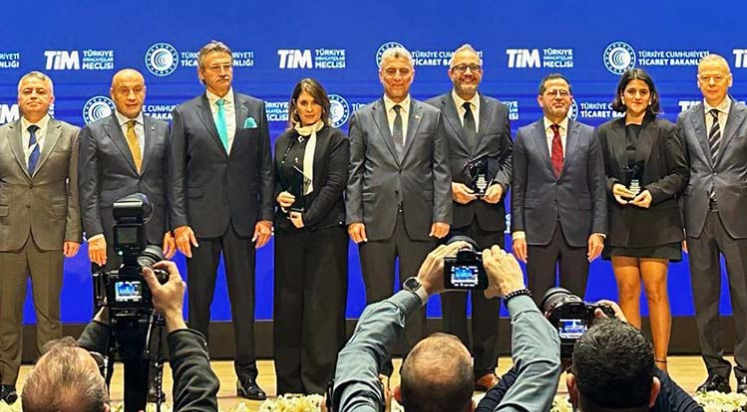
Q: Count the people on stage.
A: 9